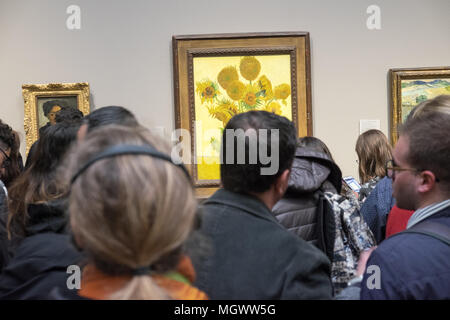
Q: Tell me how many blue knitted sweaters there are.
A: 1